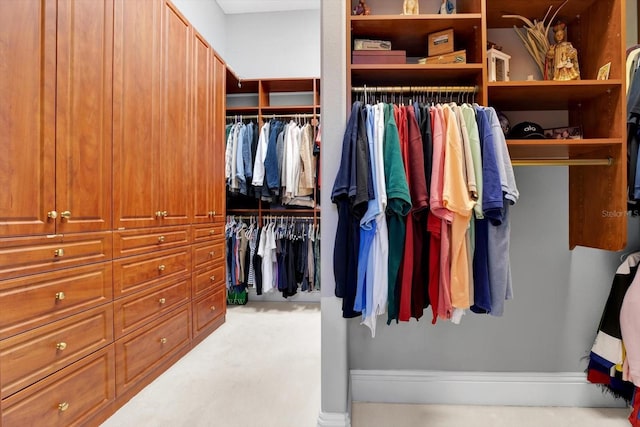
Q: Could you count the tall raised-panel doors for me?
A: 6